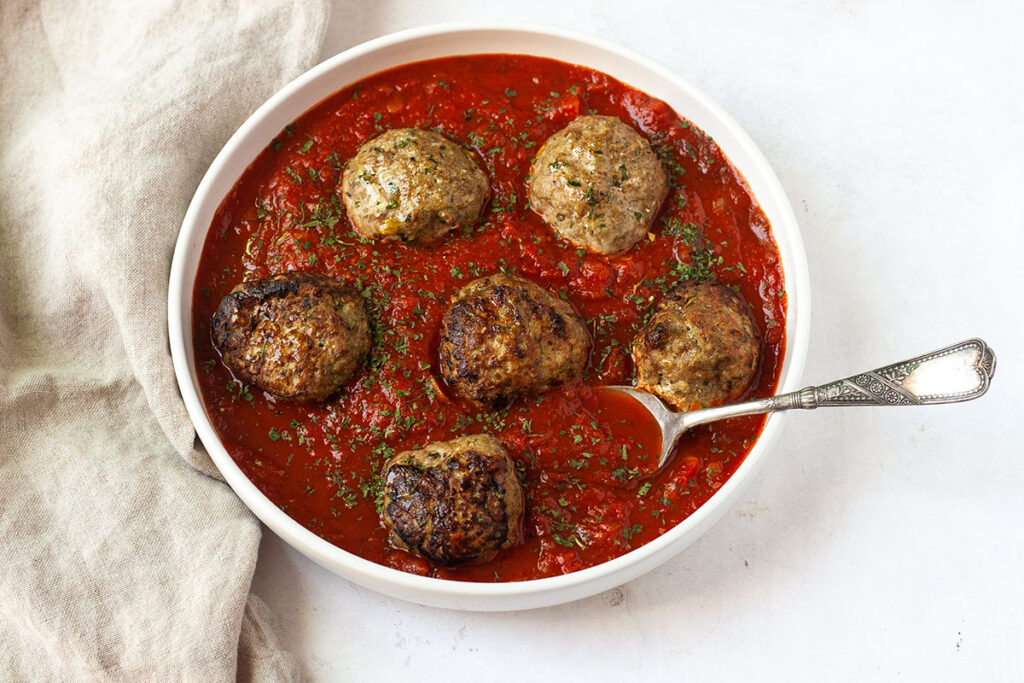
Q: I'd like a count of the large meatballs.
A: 6